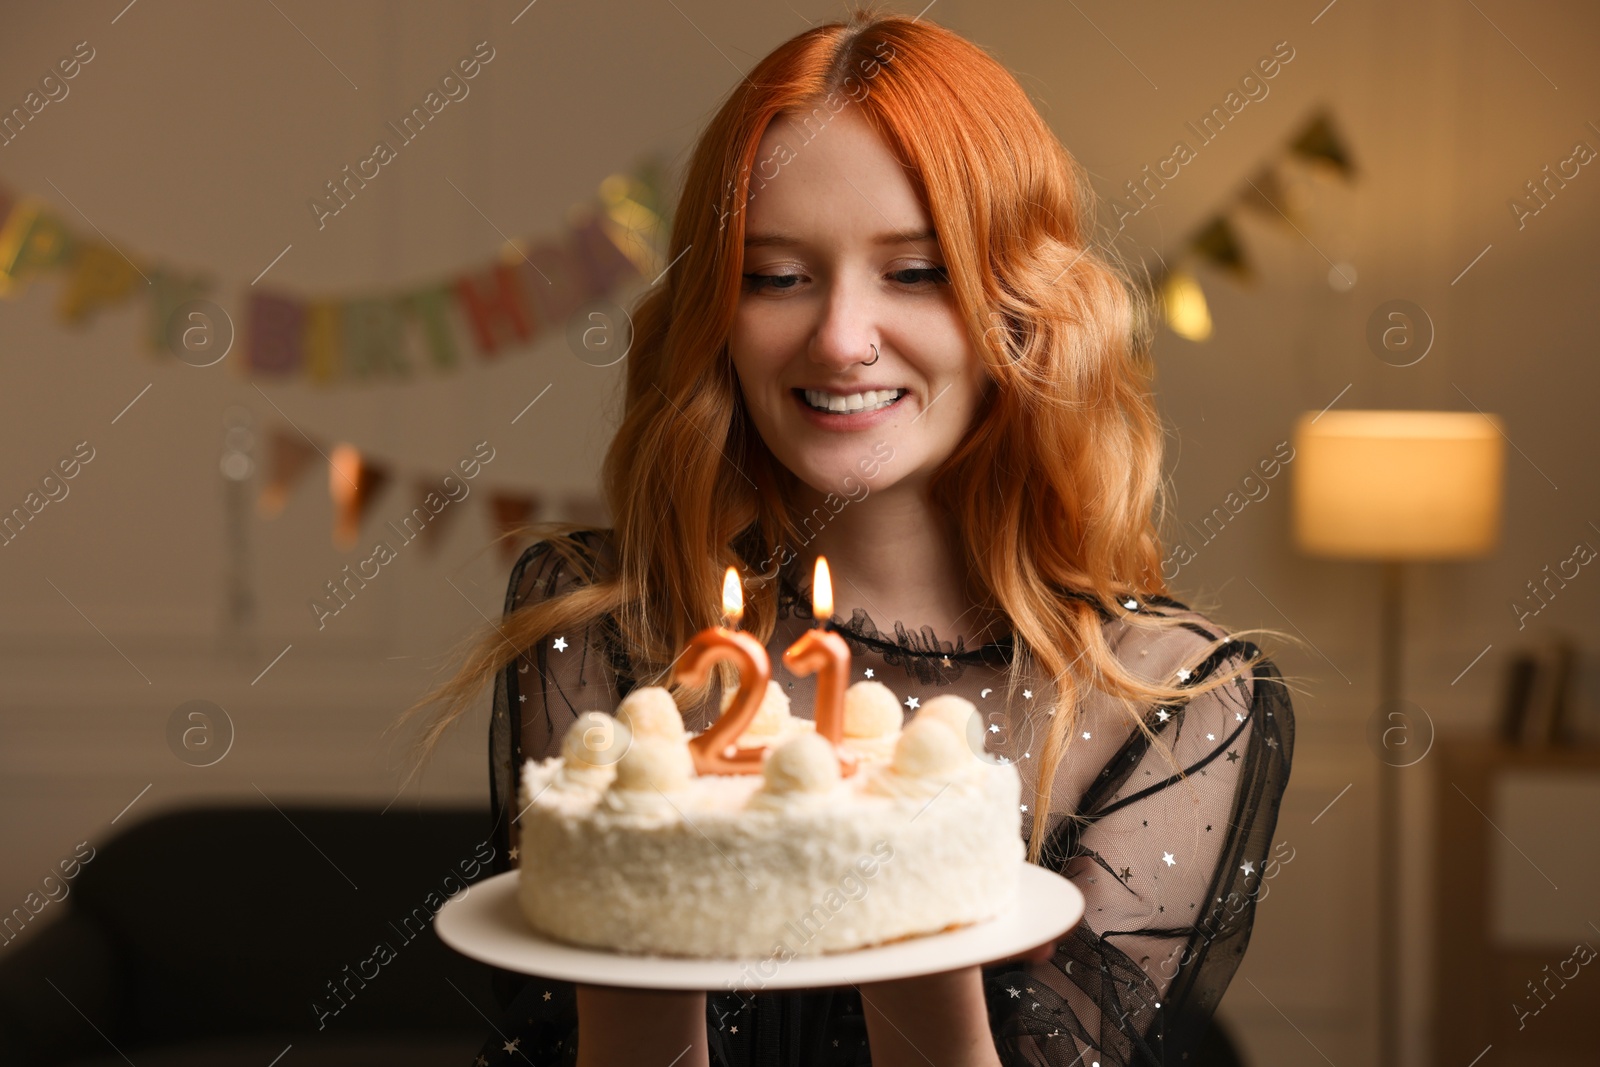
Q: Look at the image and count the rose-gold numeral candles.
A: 2